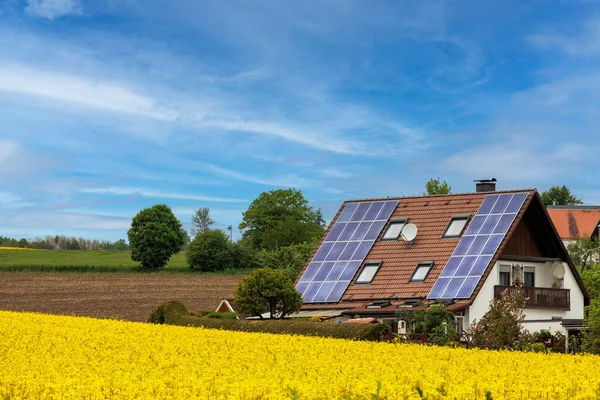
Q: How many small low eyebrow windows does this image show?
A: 3